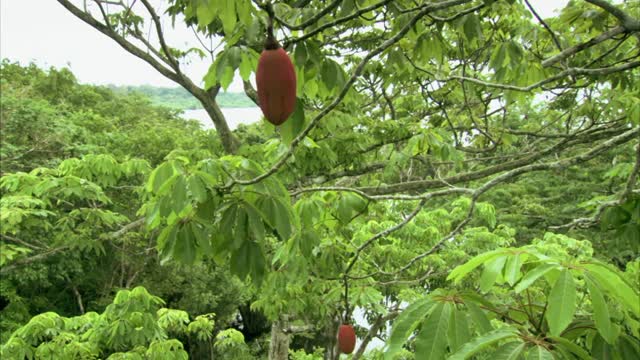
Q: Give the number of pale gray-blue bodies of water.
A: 1